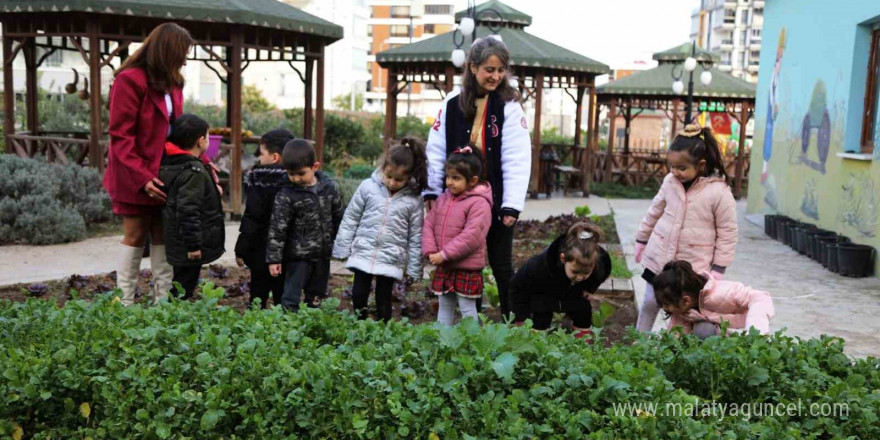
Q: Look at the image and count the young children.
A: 8